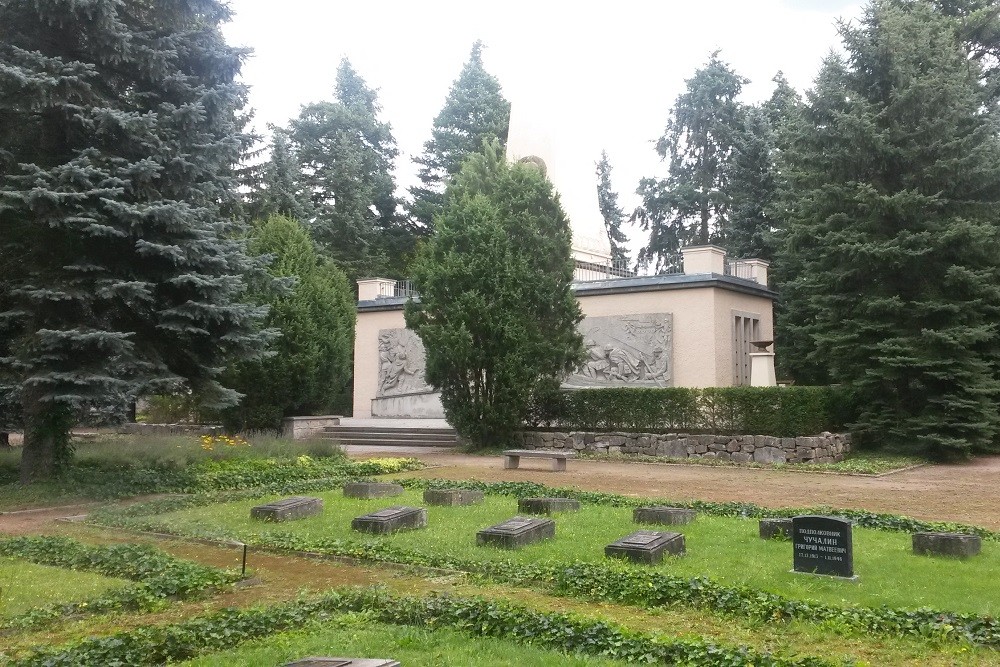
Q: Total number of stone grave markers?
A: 12